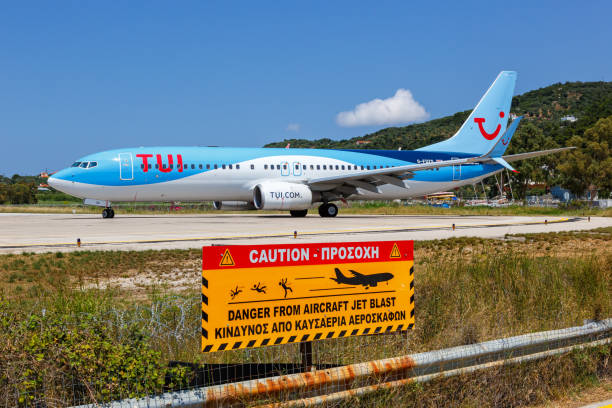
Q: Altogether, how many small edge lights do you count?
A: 5